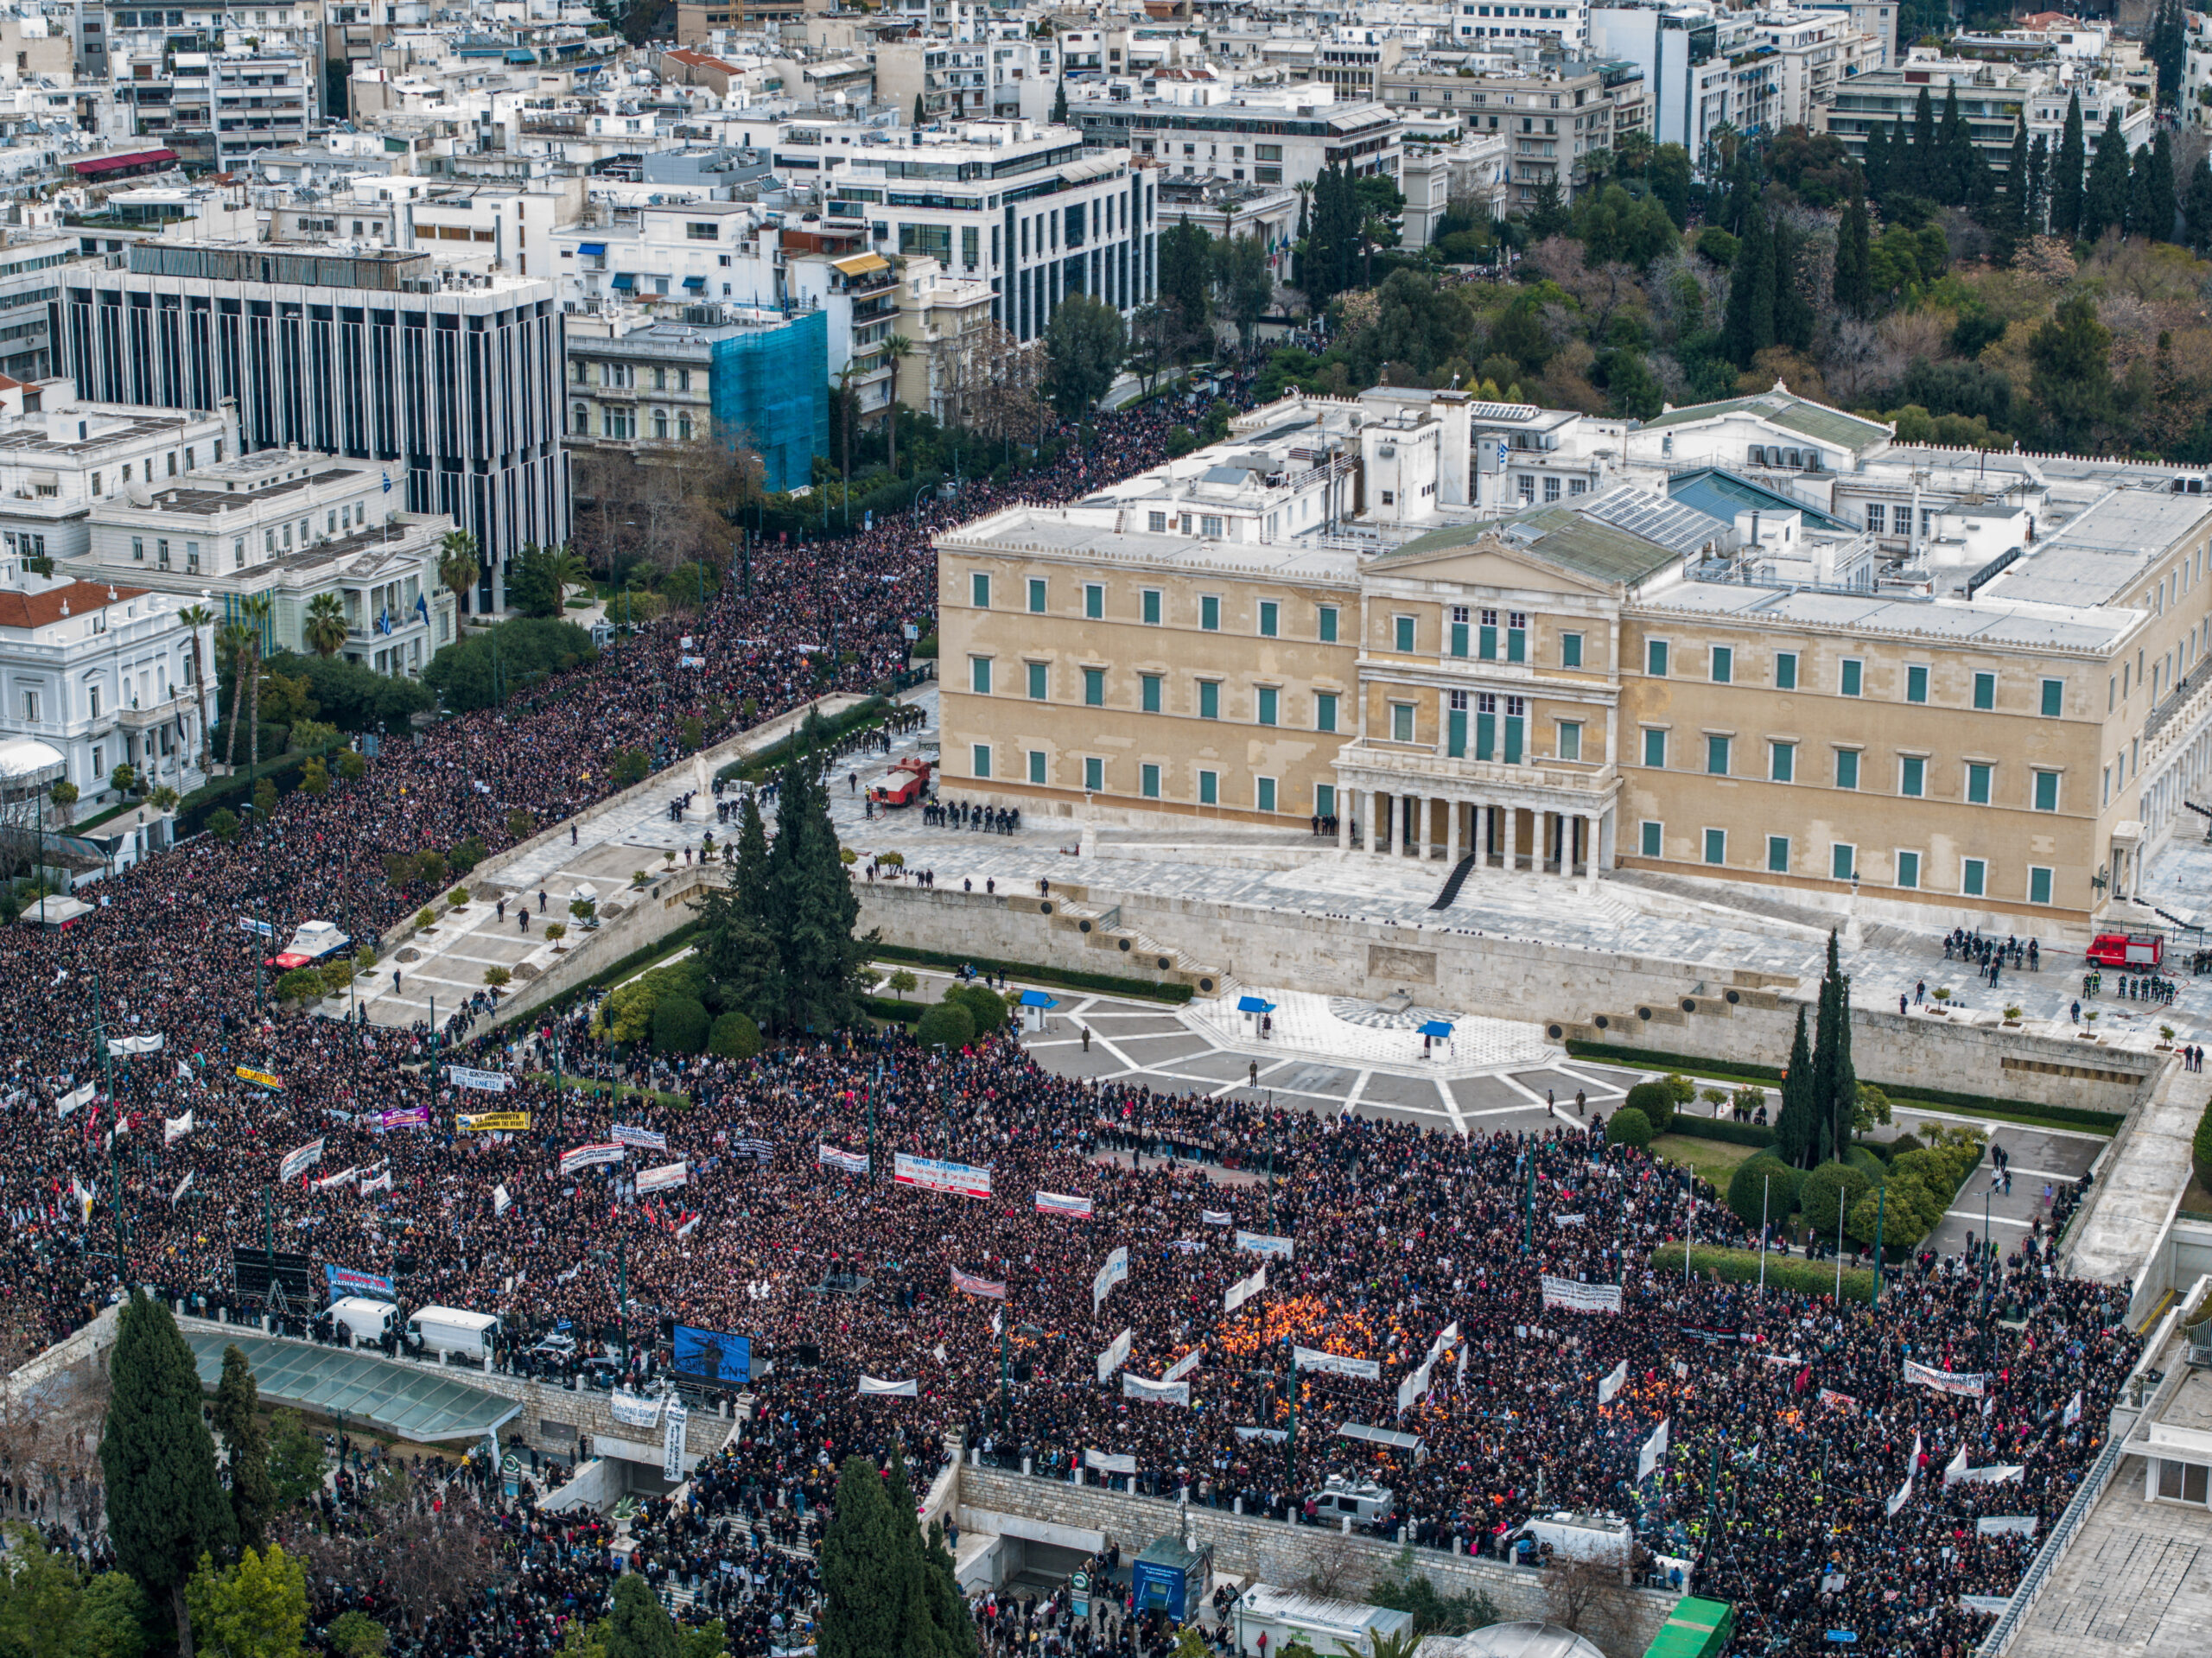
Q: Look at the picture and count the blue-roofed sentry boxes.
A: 3